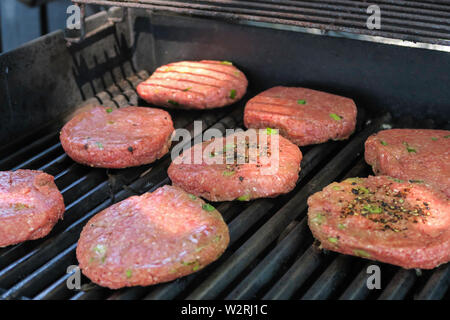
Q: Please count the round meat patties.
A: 8